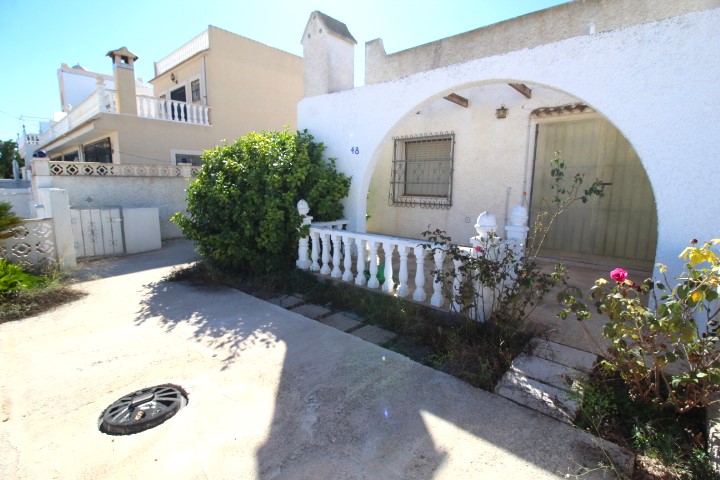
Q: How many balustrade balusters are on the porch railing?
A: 11